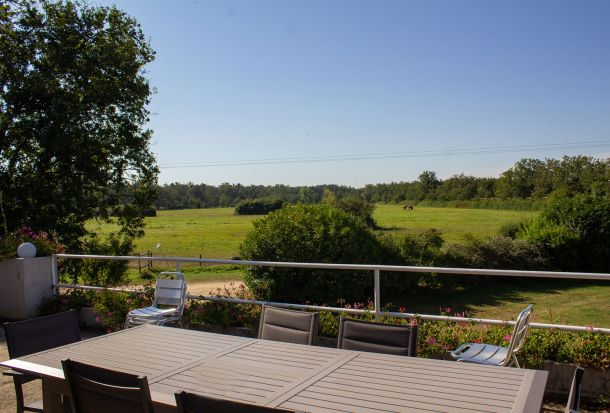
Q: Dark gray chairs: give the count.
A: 6